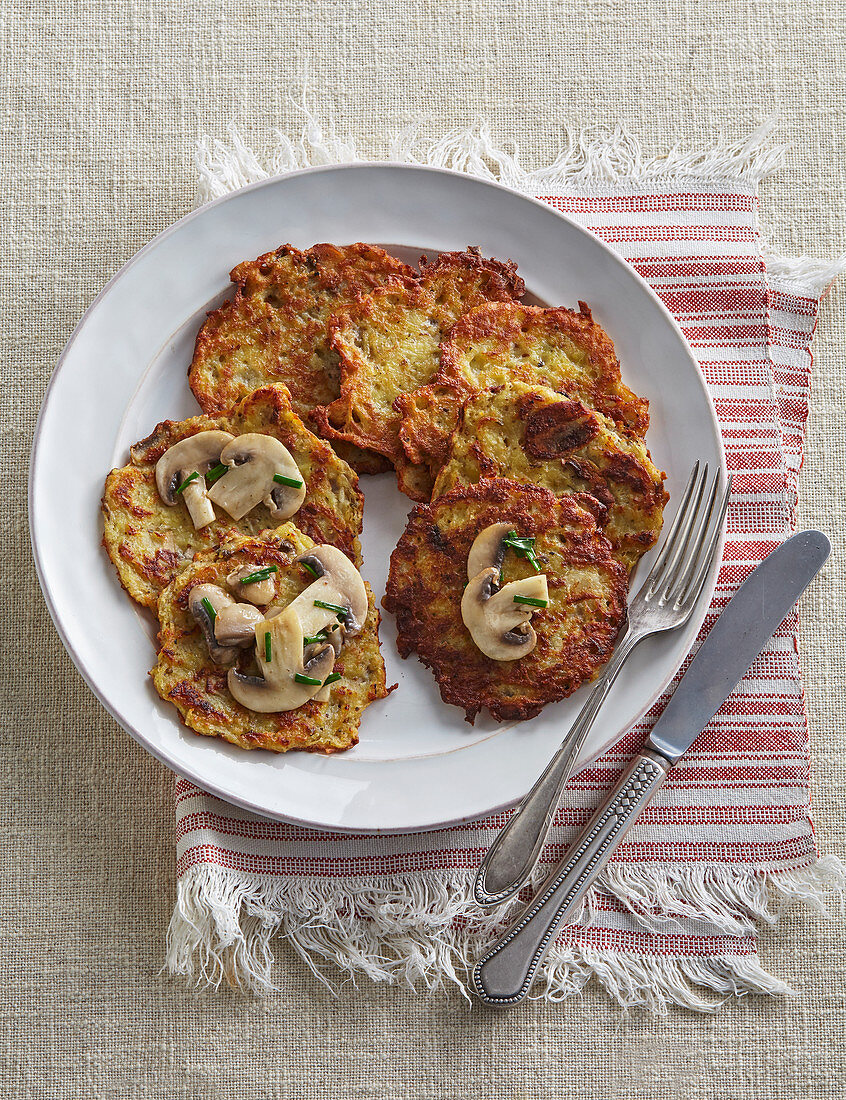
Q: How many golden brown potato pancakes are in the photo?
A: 7